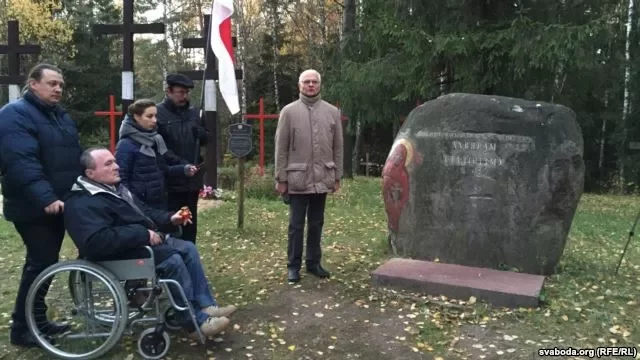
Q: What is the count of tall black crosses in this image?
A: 3